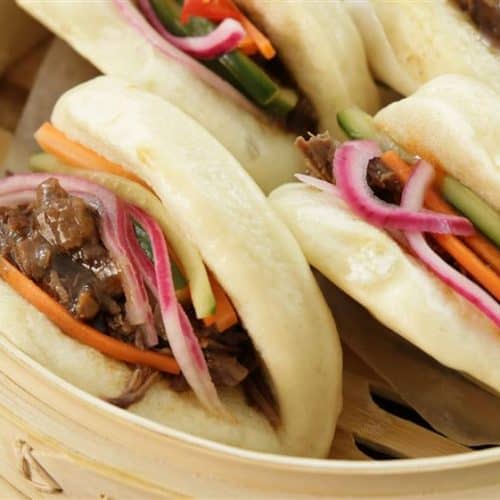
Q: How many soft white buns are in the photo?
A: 4